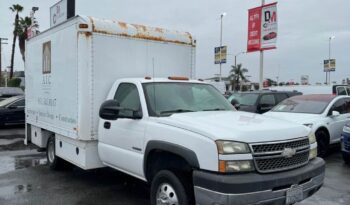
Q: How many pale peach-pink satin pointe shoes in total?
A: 0